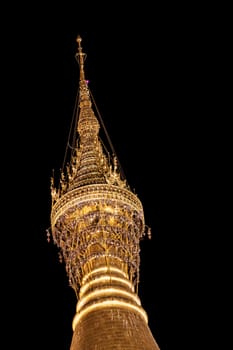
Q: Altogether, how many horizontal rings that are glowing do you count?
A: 4